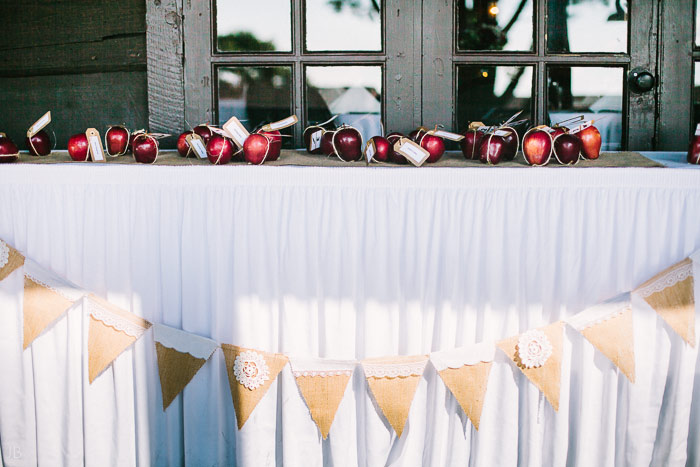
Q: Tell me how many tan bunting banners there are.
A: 11